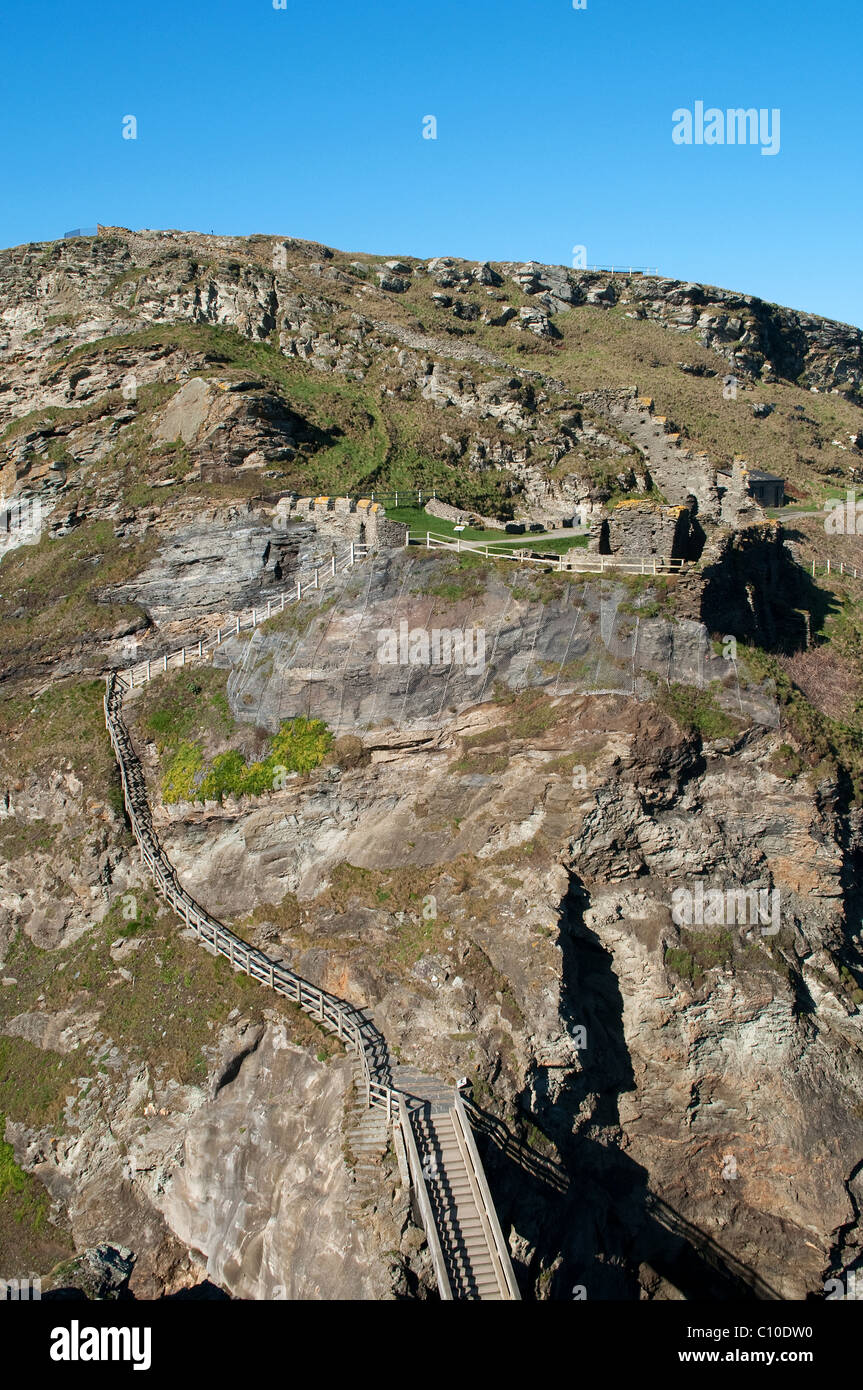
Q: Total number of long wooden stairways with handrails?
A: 1